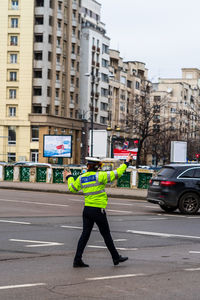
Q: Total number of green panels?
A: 7